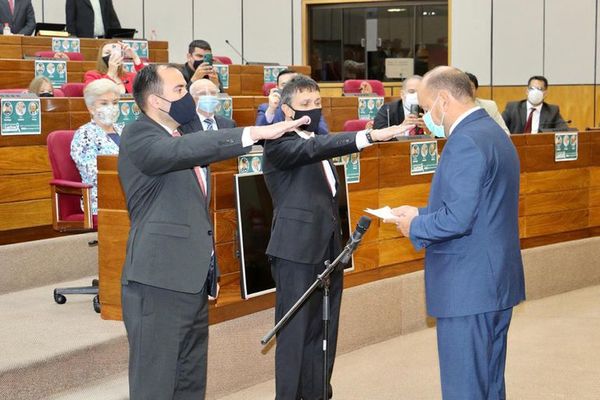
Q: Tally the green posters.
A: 14